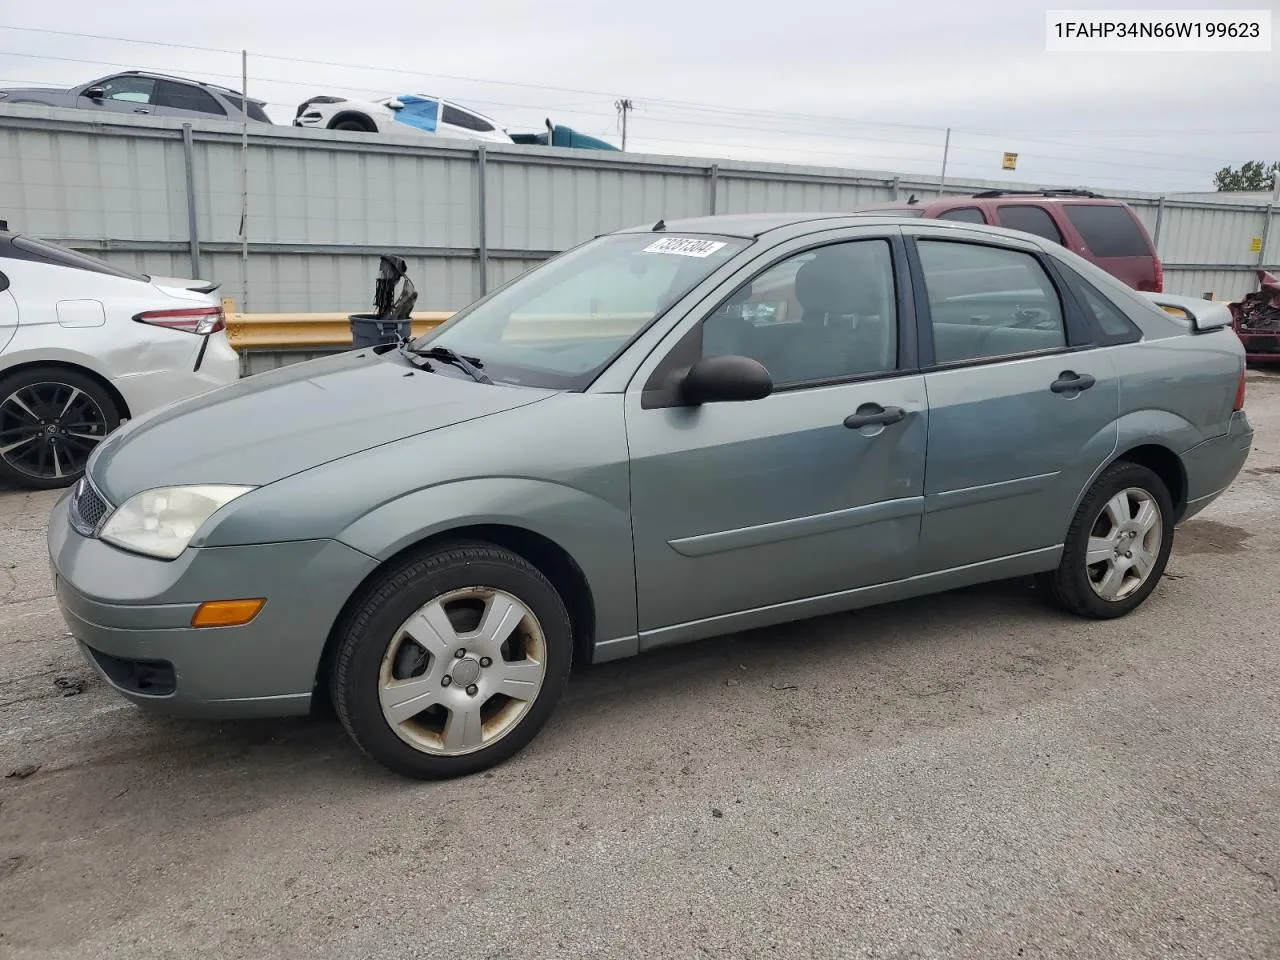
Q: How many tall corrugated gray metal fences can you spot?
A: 1